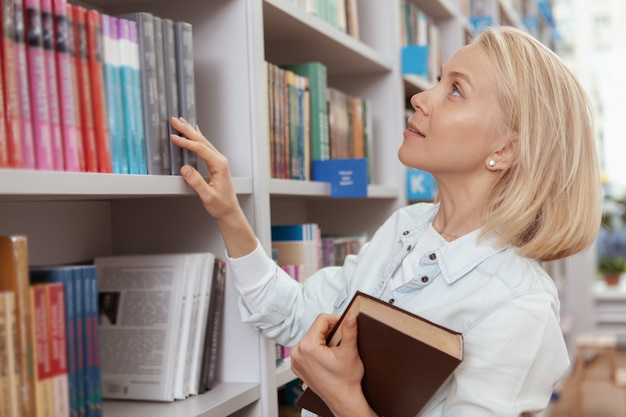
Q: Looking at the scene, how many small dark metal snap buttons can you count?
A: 5